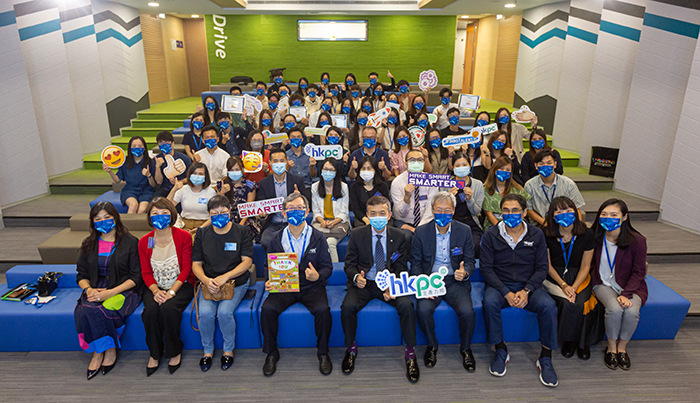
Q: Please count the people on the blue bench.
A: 9